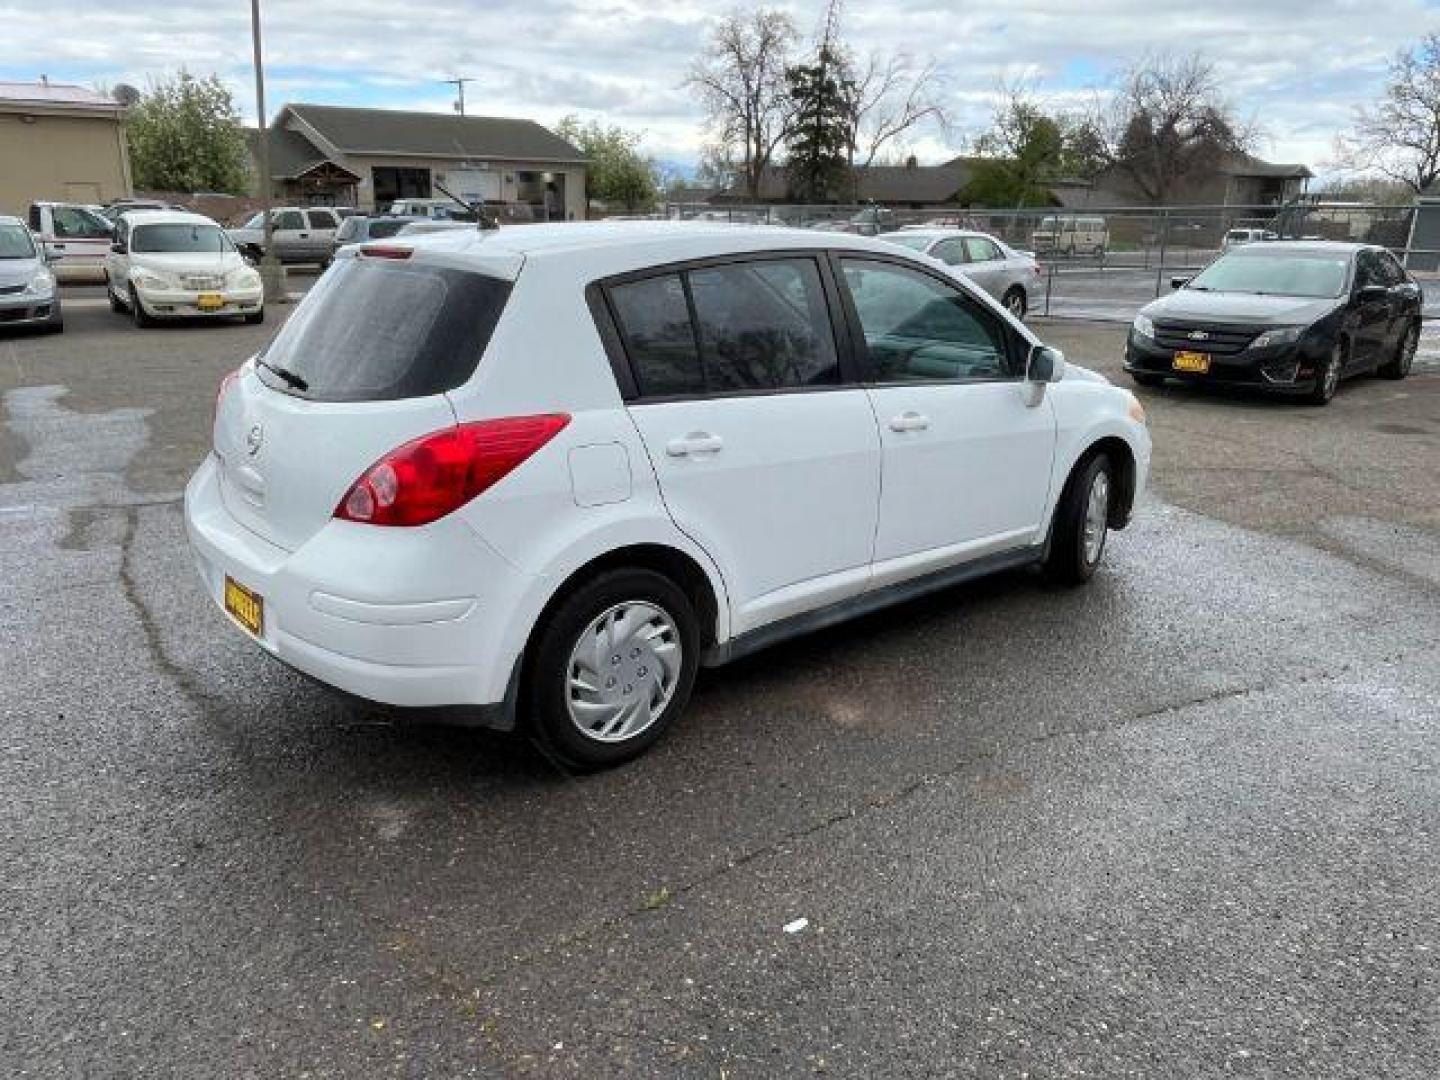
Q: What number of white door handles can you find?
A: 2